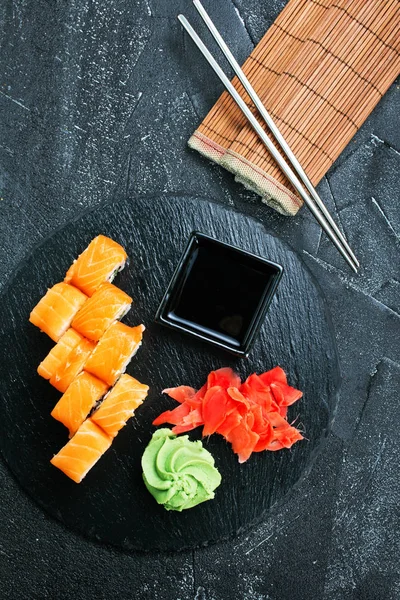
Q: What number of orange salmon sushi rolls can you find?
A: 8